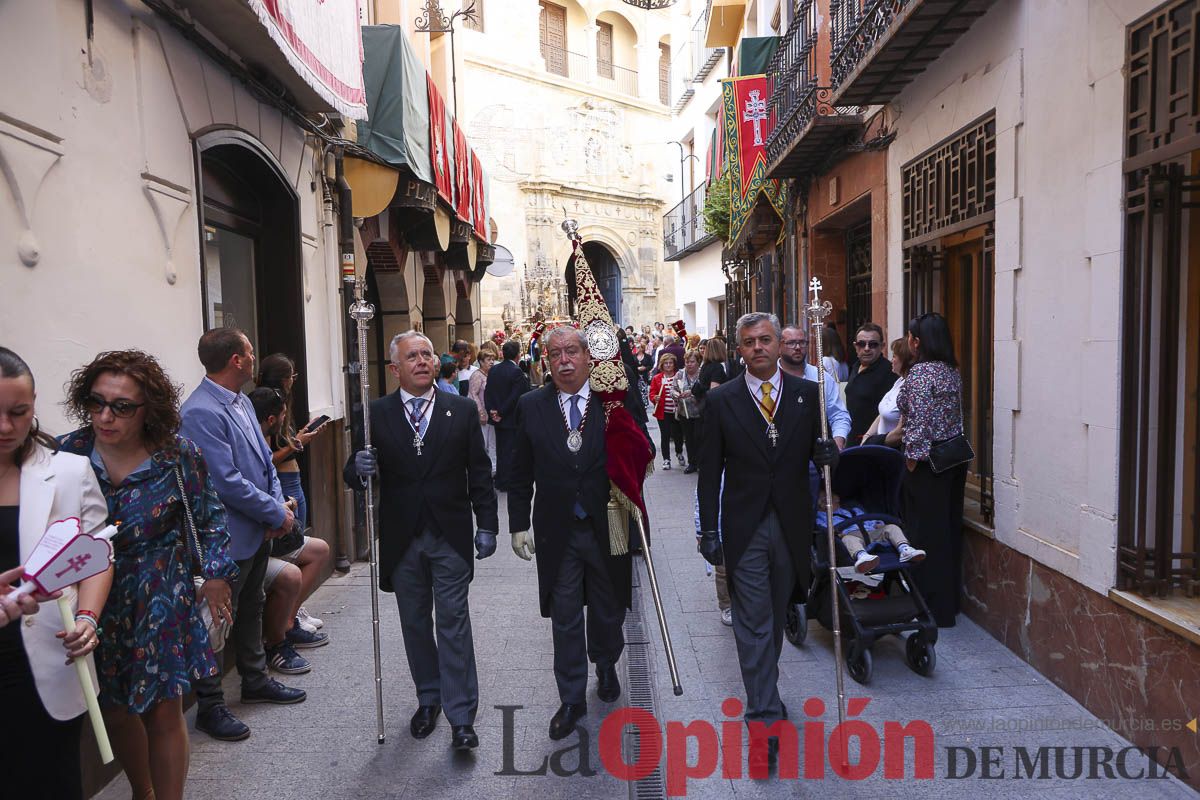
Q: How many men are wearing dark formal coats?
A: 3